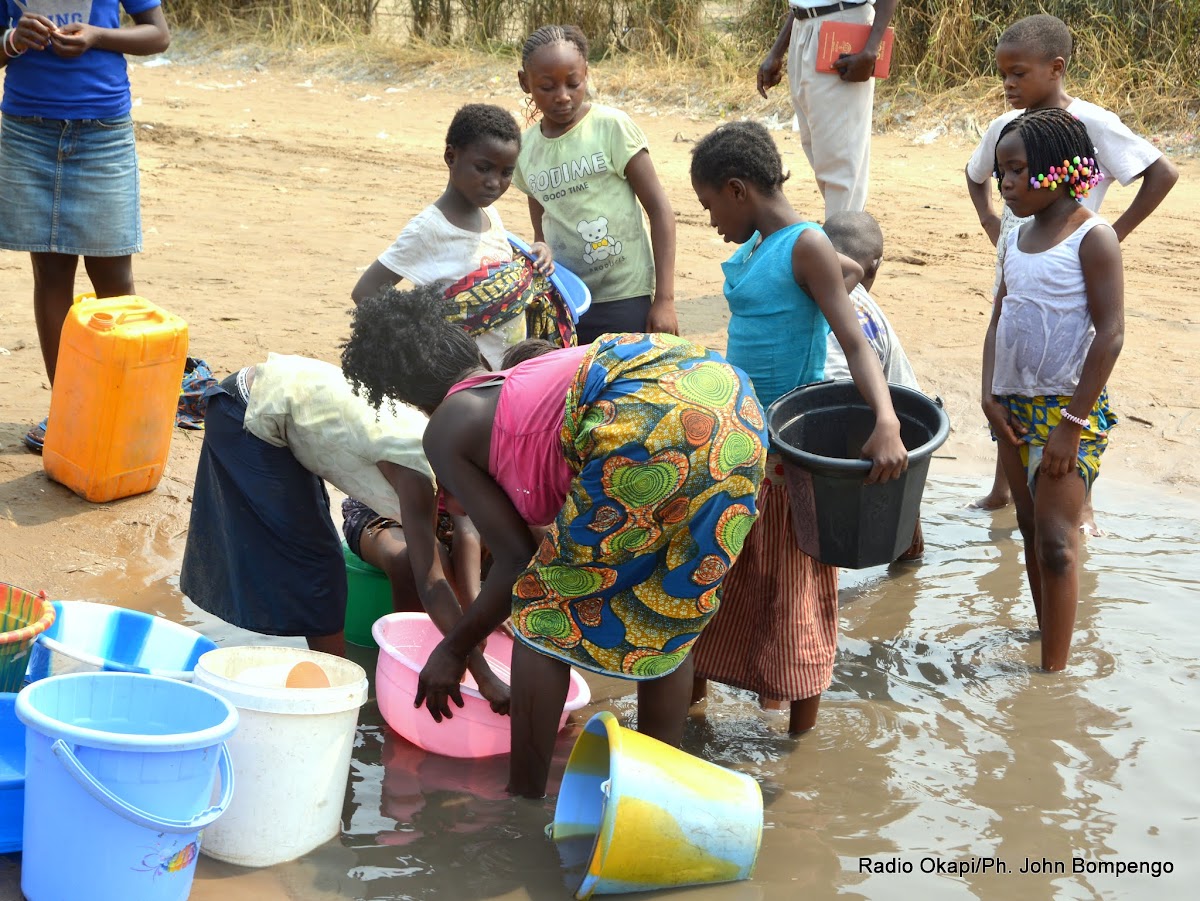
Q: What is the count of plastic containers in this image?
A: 11